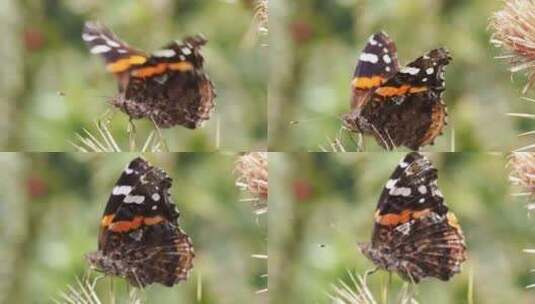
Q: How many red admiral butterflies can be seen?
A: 4